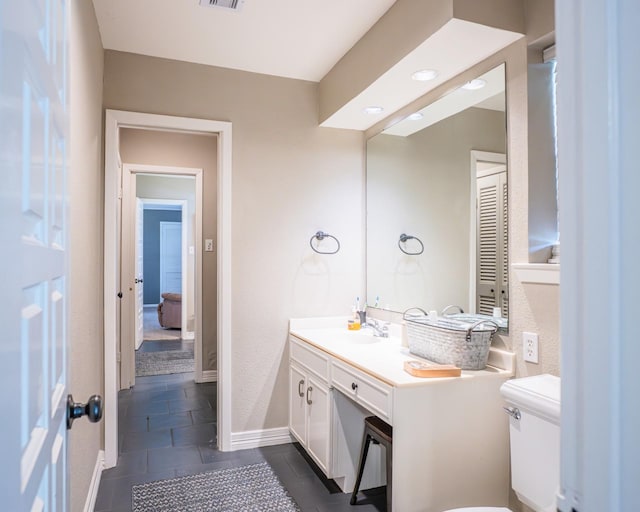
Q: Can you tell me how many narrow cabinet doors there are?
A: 2